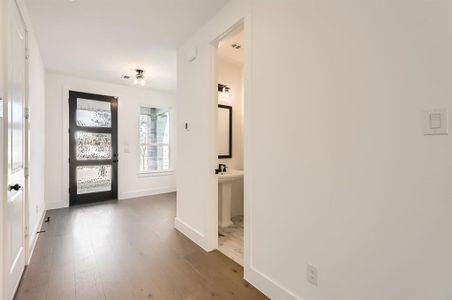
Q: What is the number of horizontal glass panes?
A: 3